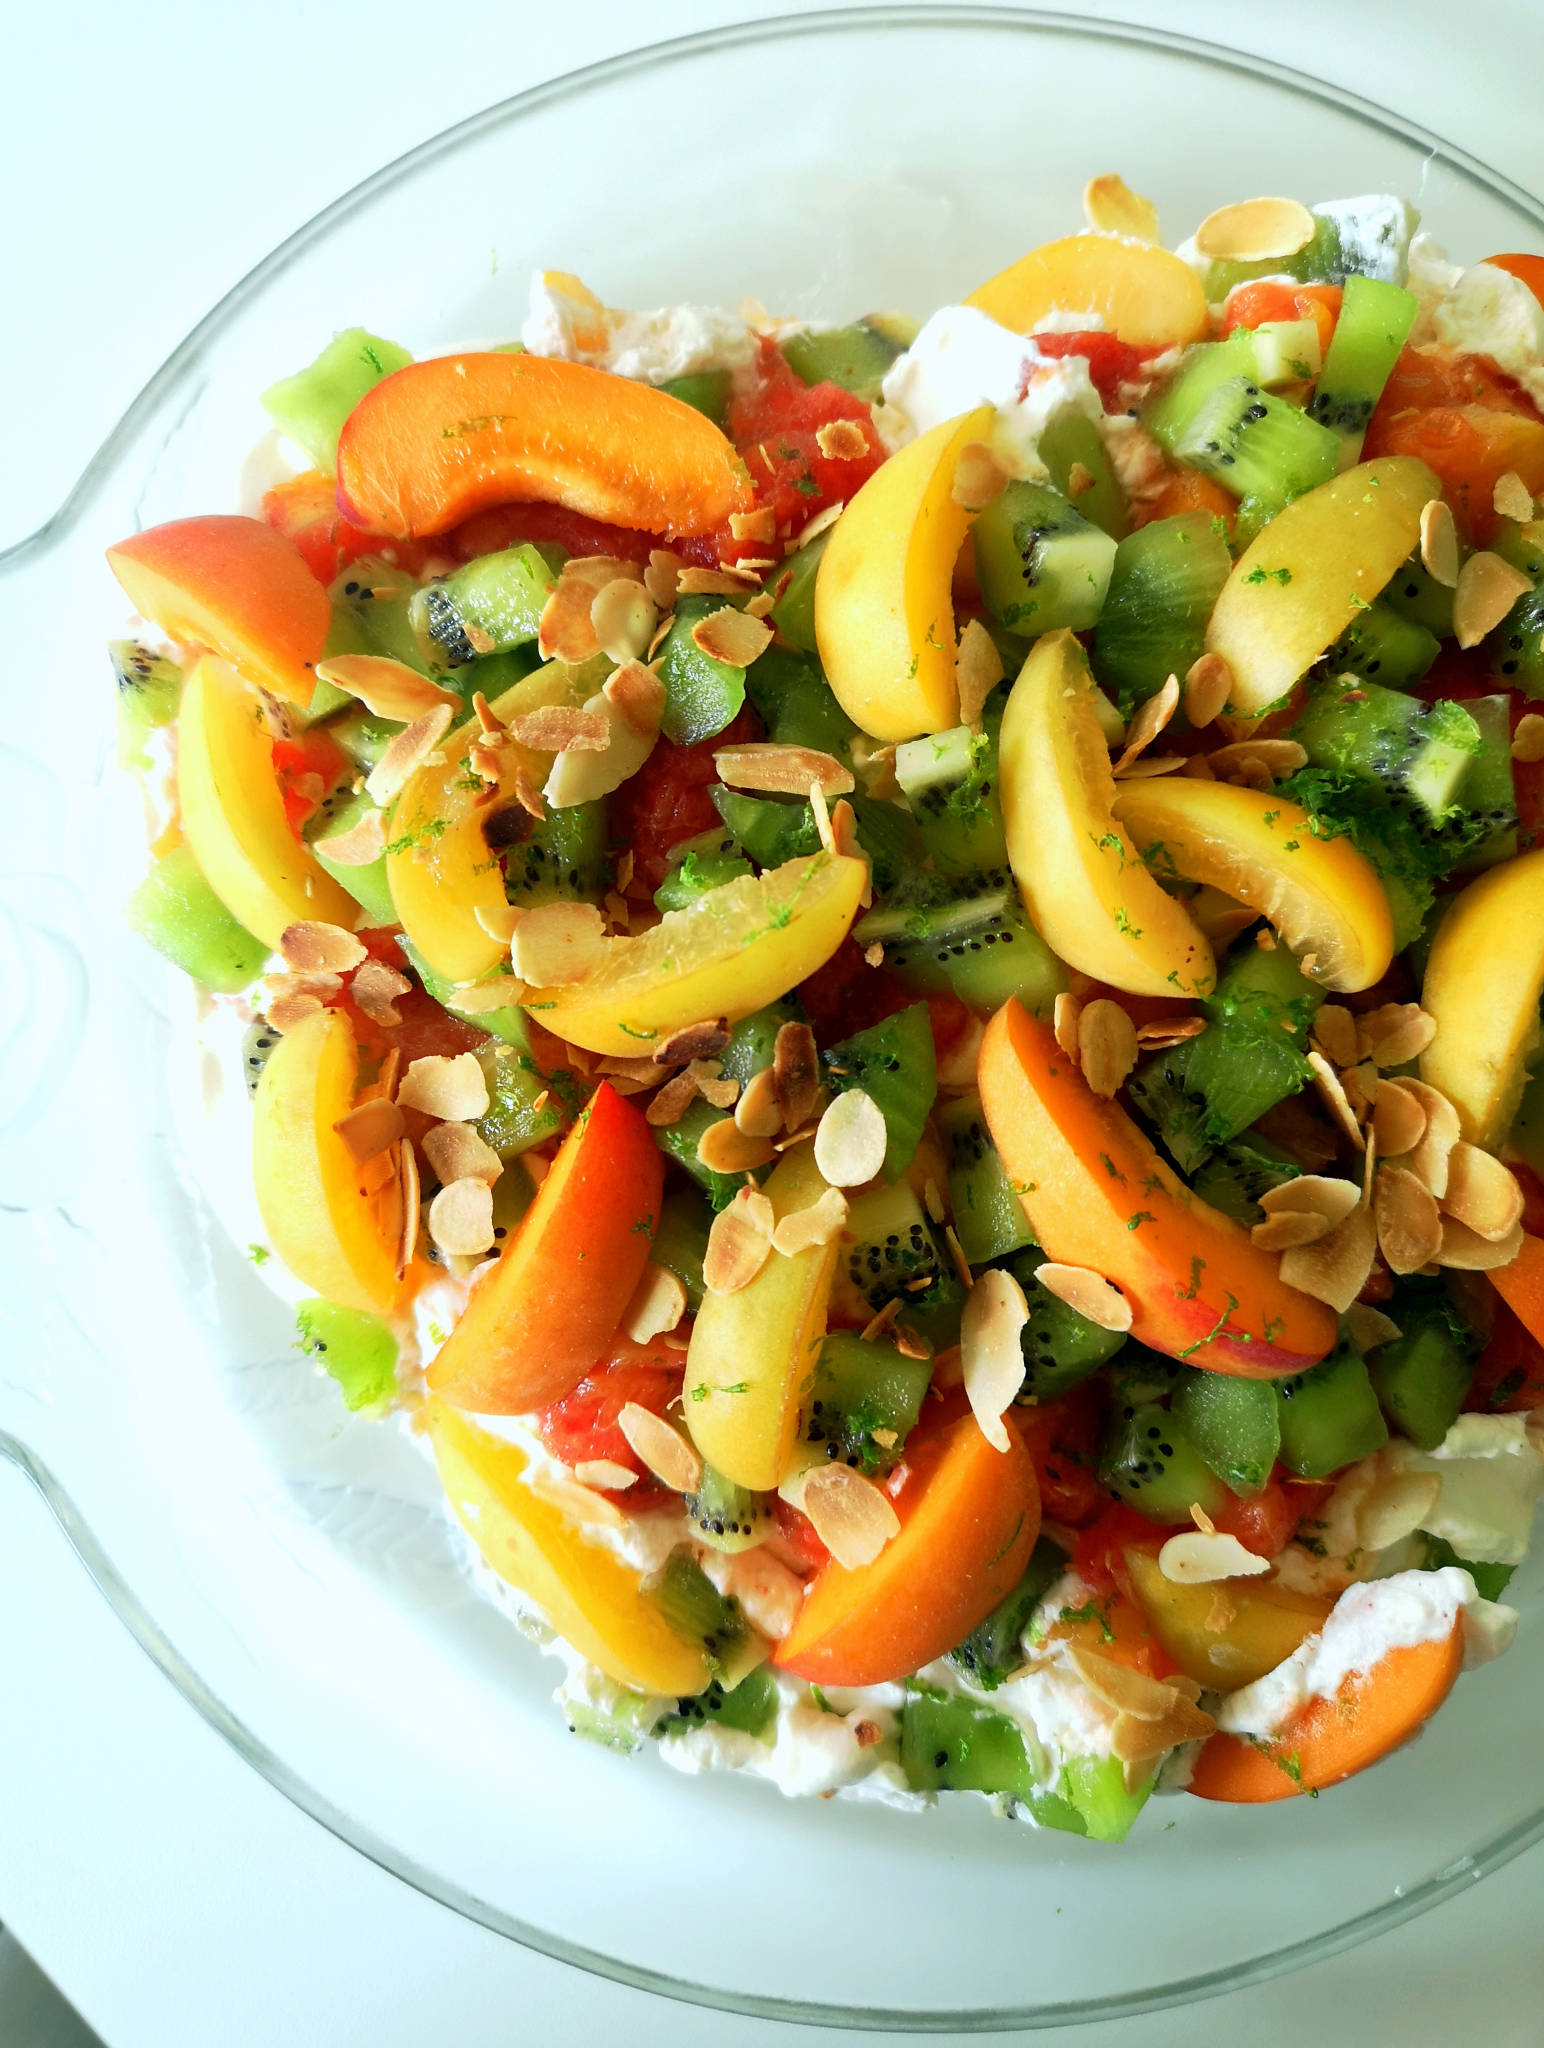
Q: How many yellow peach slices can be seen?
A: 13